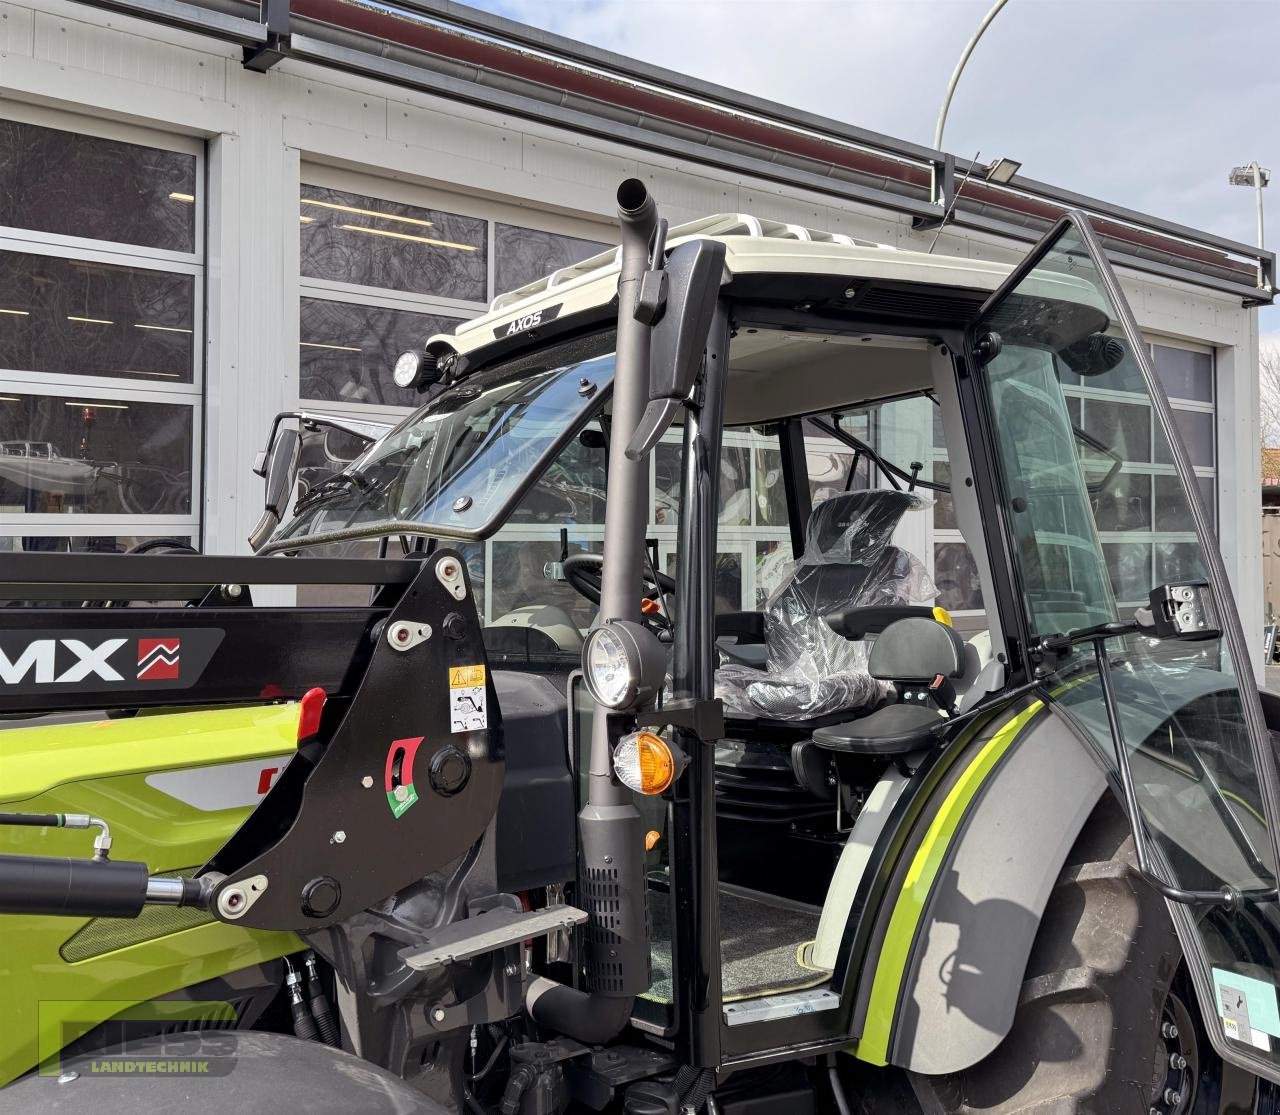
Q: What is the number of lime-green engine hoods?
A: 1